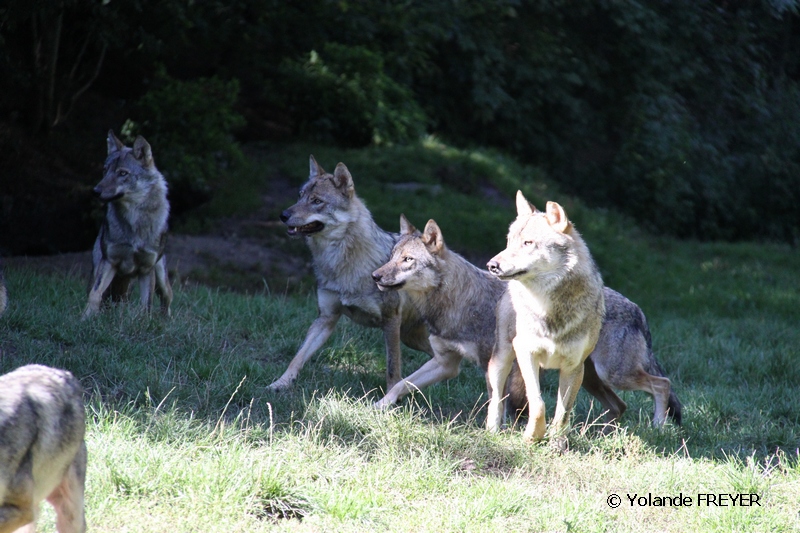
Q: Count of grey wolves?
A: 5